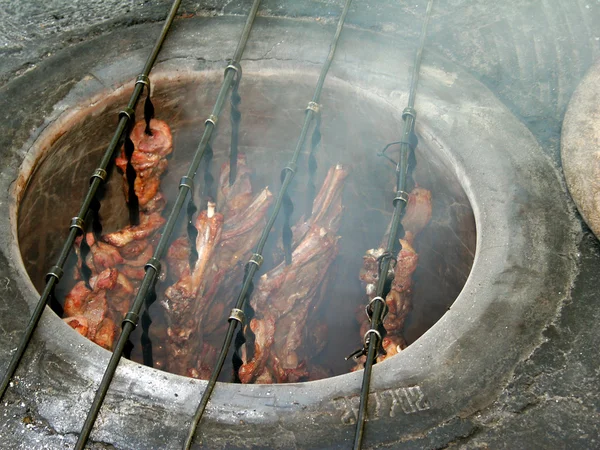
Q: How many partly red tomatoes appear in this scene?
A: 0